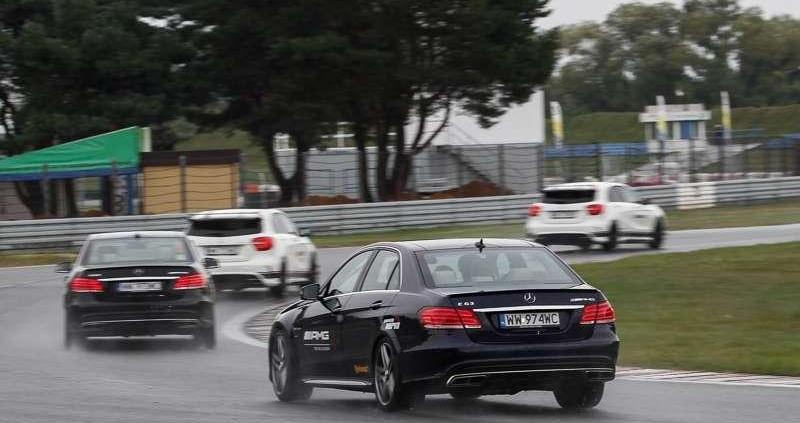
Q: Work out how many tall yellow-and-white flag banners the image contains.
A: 3